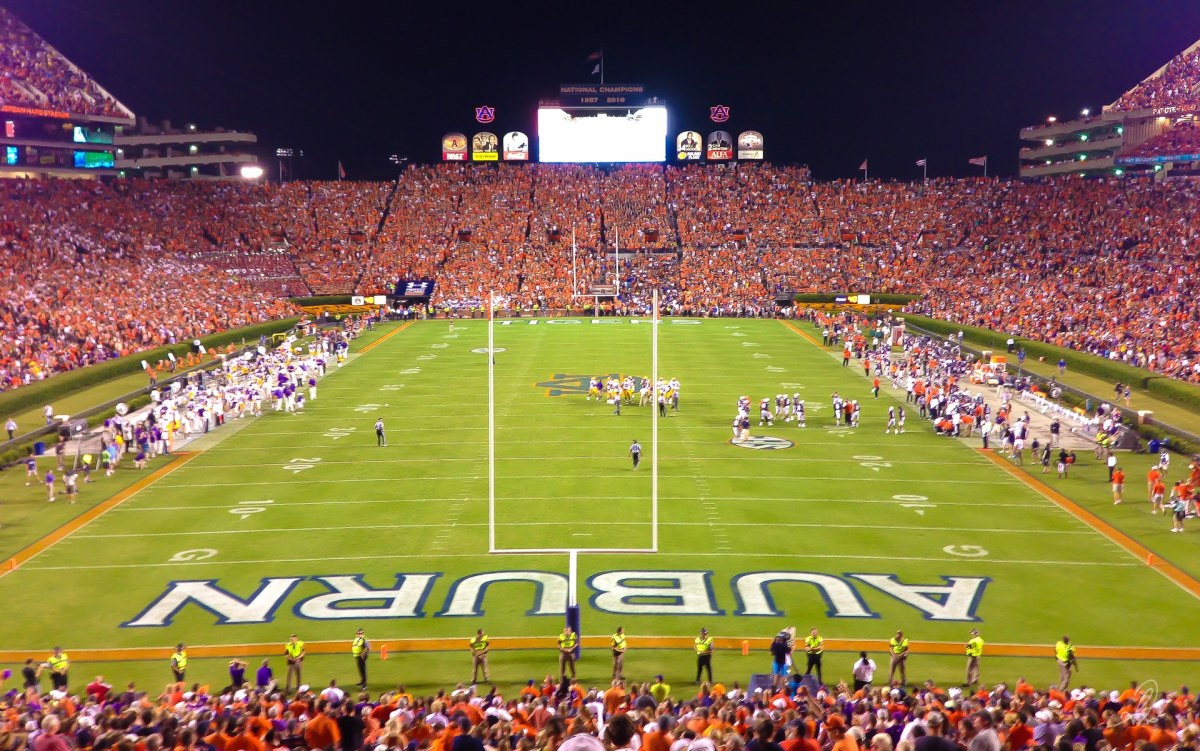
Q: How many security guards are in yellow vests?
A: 12